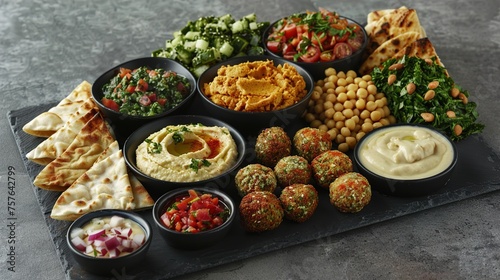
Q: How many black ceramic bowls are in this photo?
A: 7